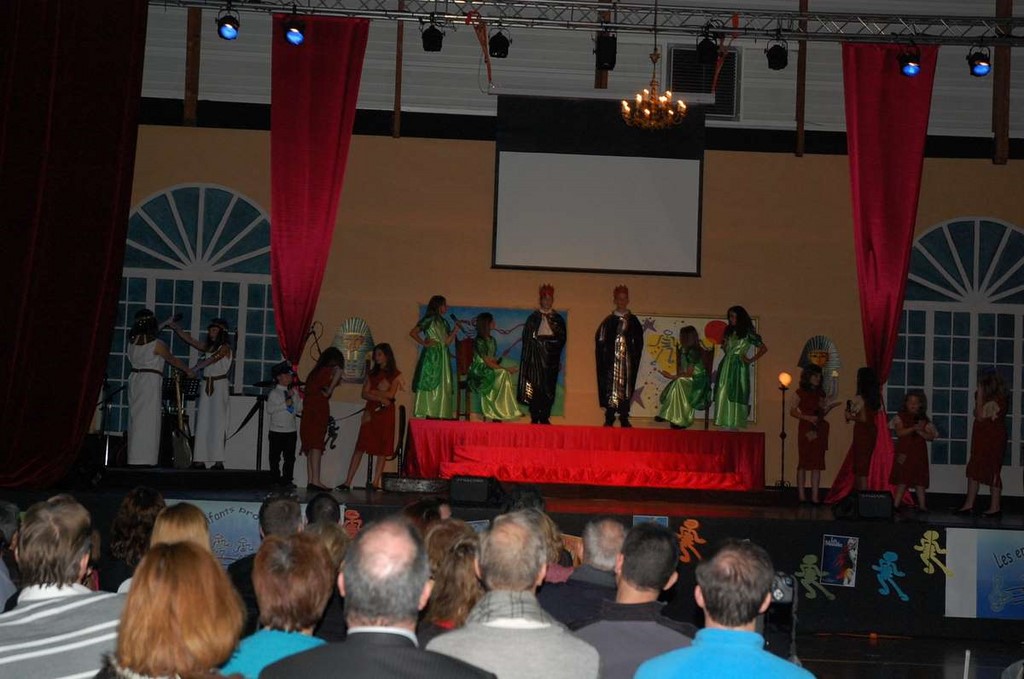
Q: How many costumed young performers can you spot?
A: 15